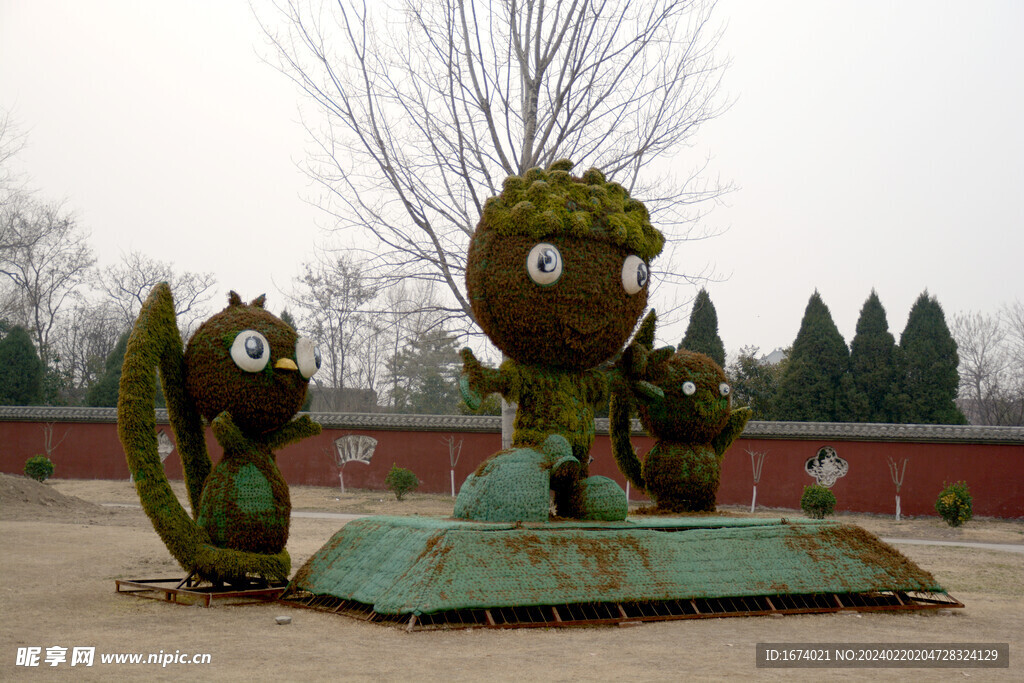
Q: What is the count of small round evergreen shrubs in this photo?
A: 4